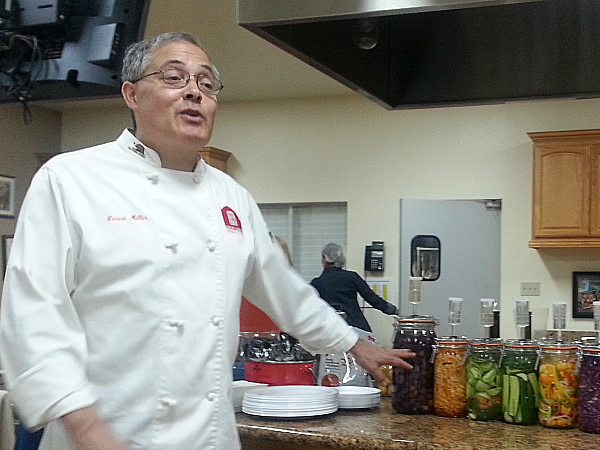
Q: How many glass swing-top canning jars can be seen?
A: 6